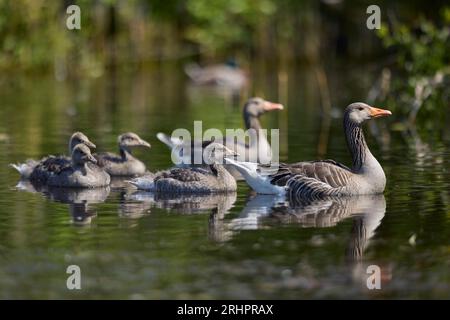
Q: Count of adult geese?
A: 2